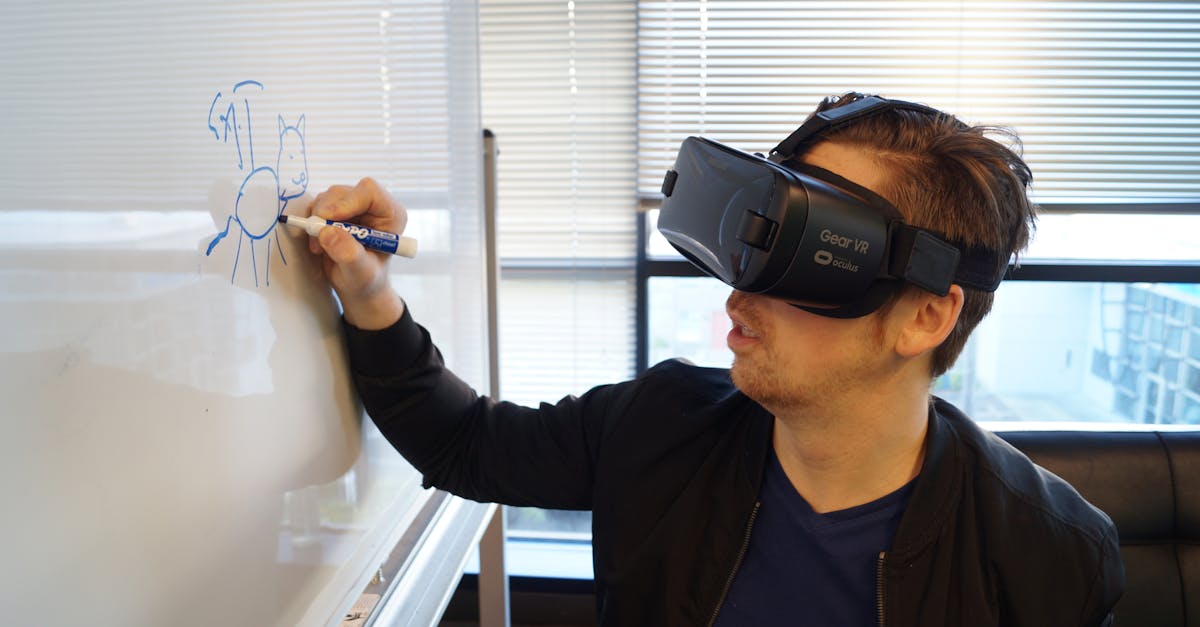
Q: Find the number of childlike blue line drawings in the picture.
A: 1